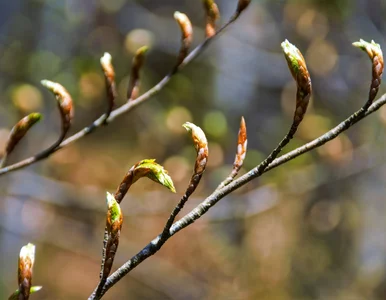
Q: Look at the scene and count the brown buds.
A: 14